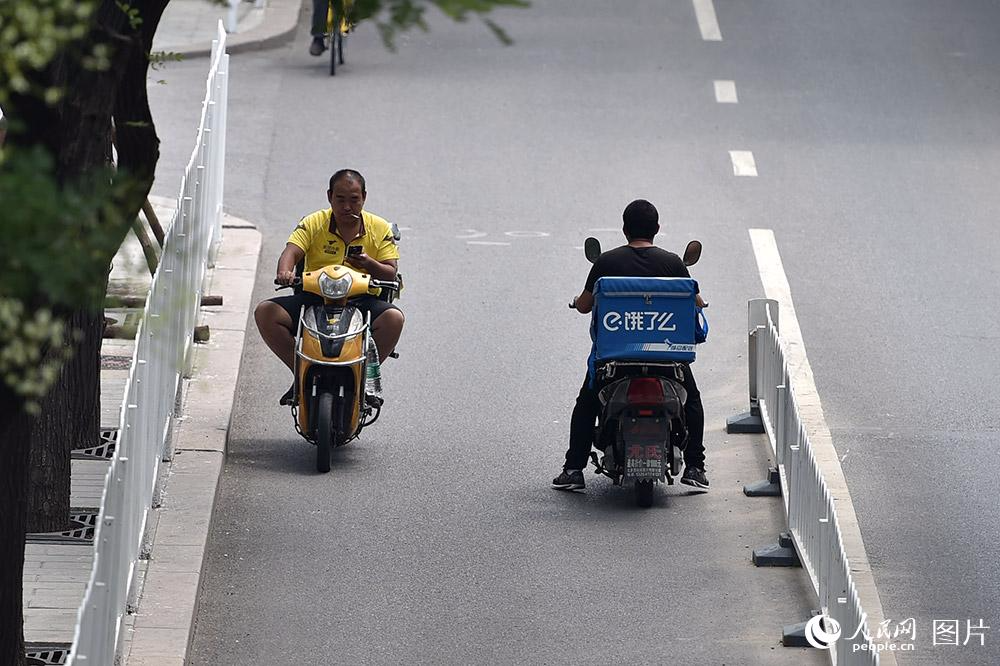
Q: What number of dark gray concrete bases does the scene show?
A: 4